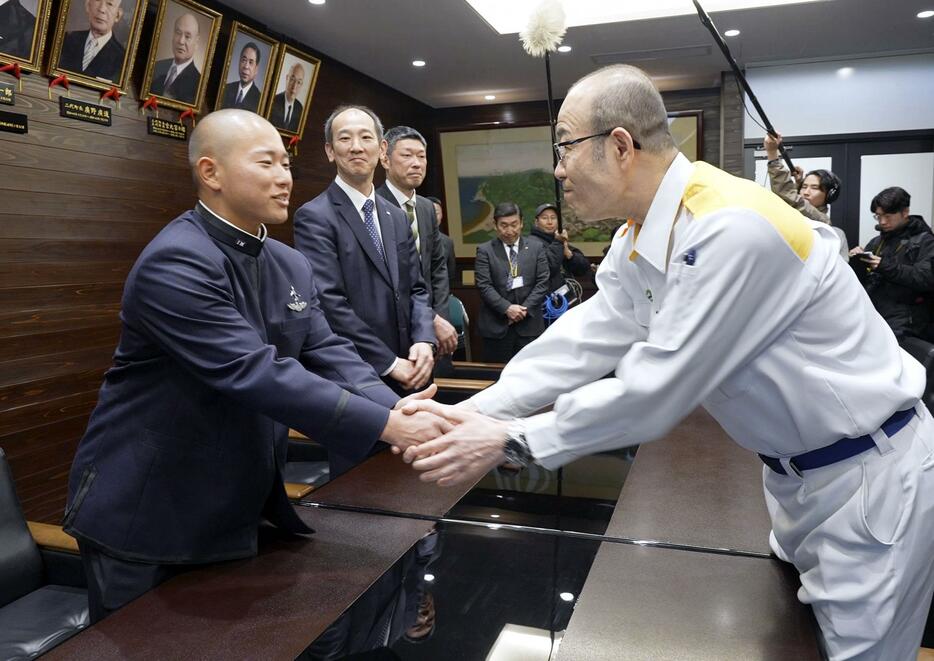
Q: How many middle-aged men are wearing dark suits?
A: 3